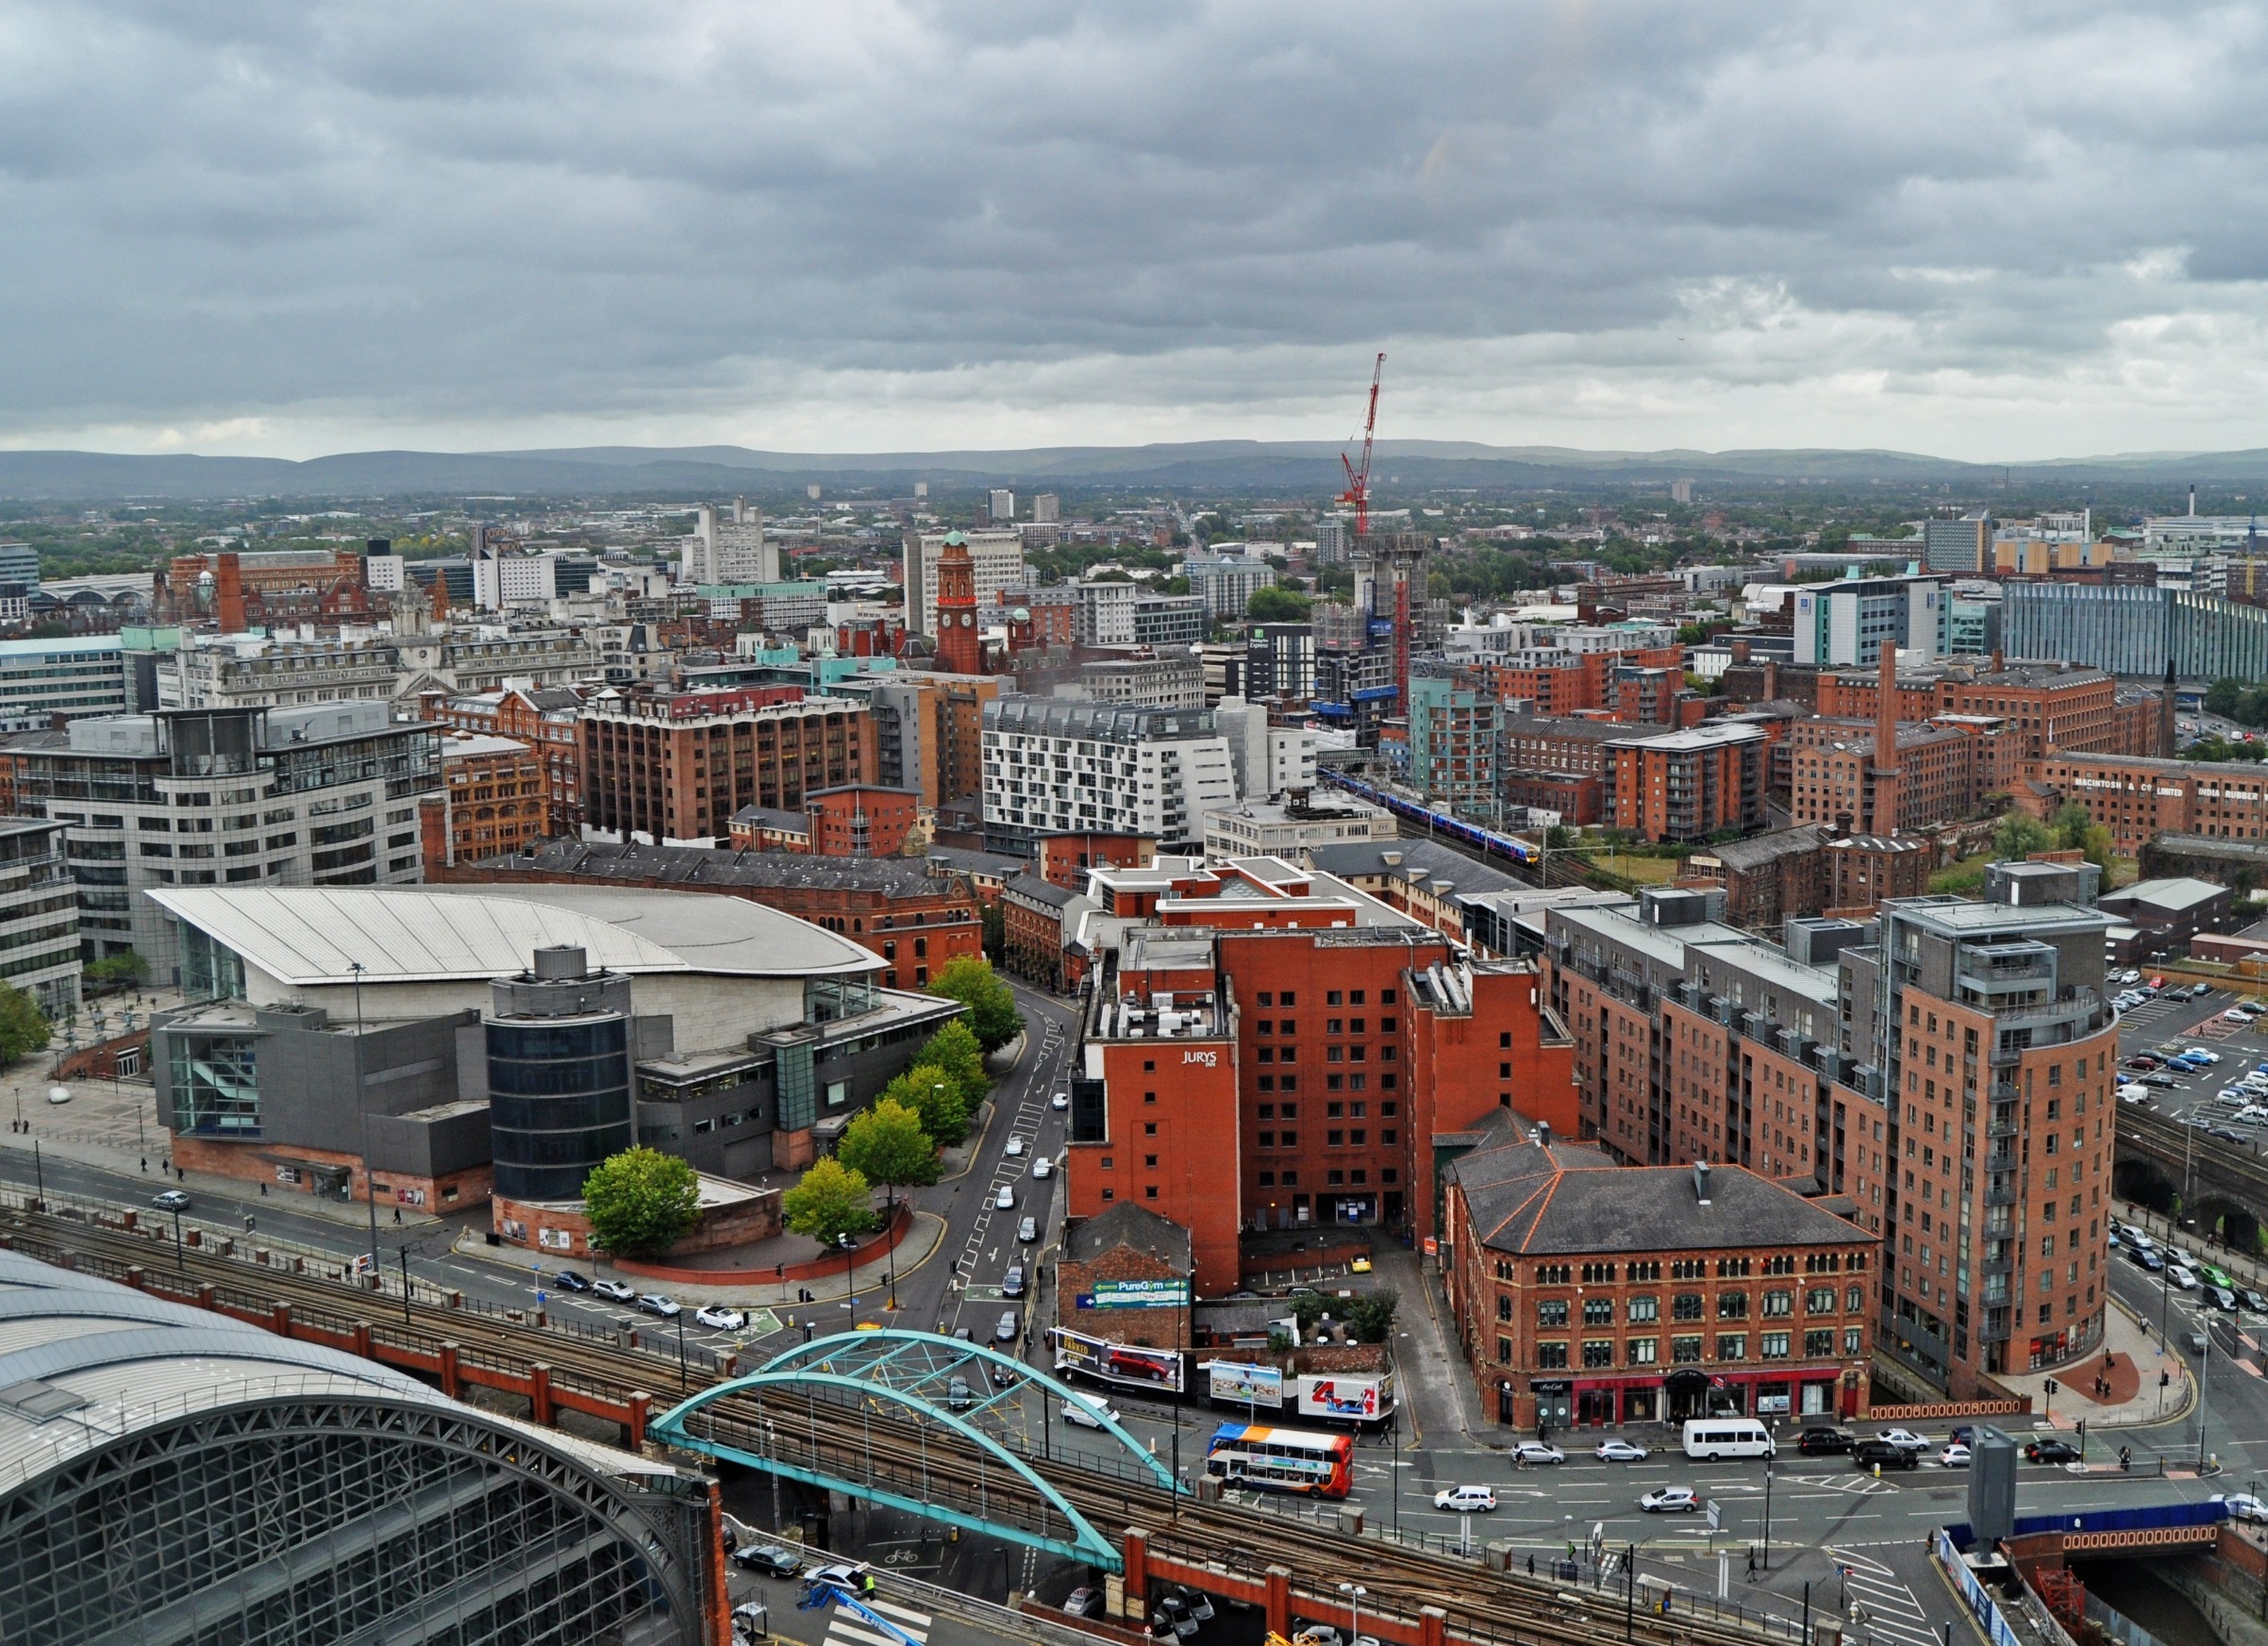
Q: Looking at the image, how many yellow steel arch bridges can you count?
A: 0